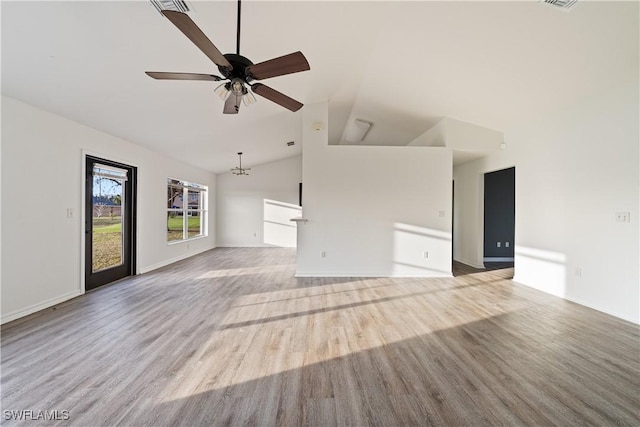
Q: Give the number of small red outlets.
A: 0